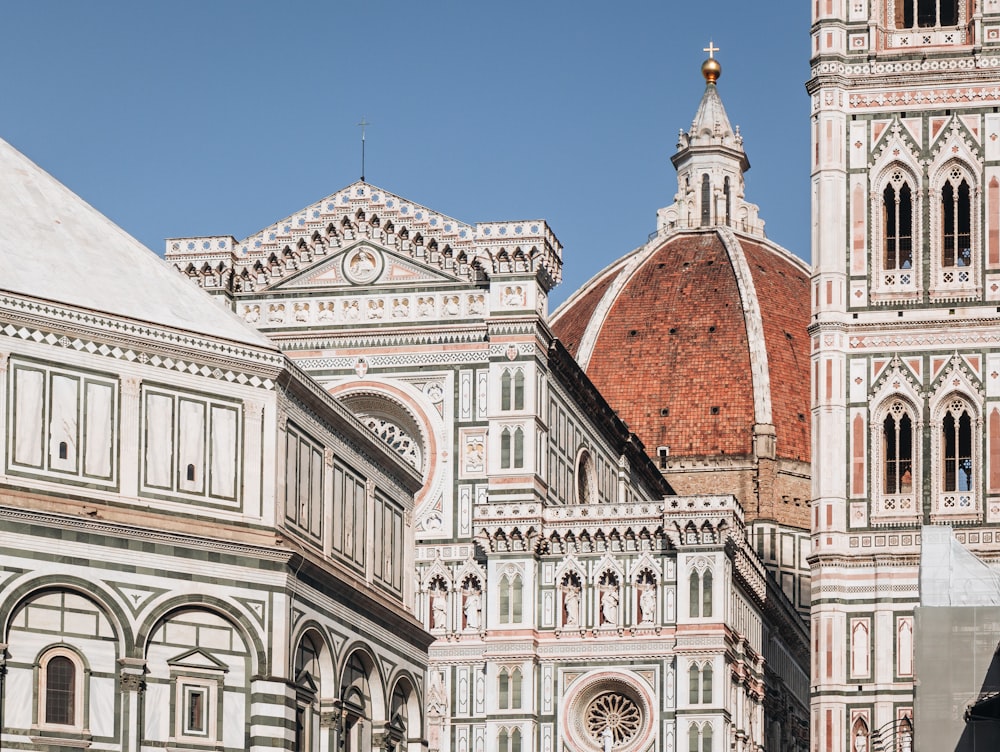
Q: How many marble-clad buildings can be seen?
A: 3